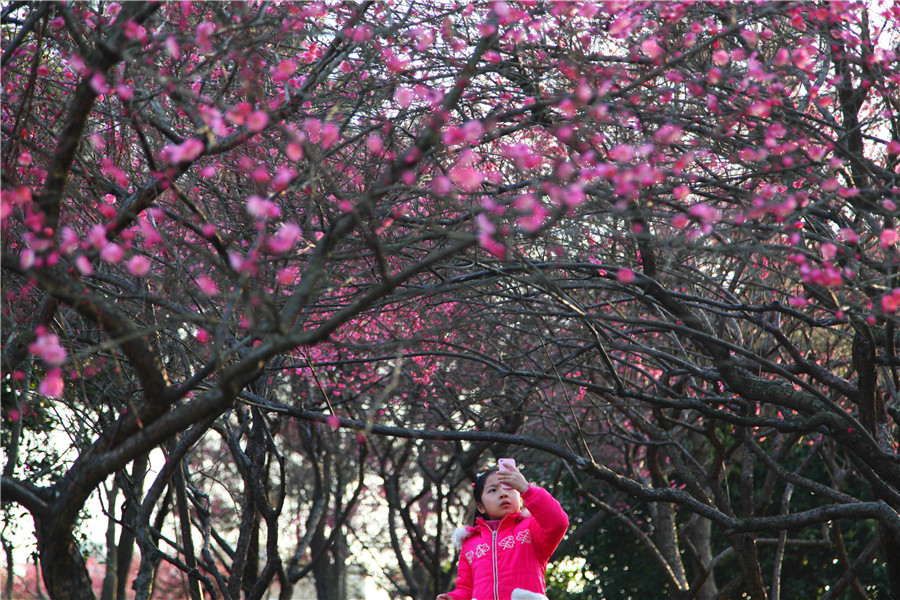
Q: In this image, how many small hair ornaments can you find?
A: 3